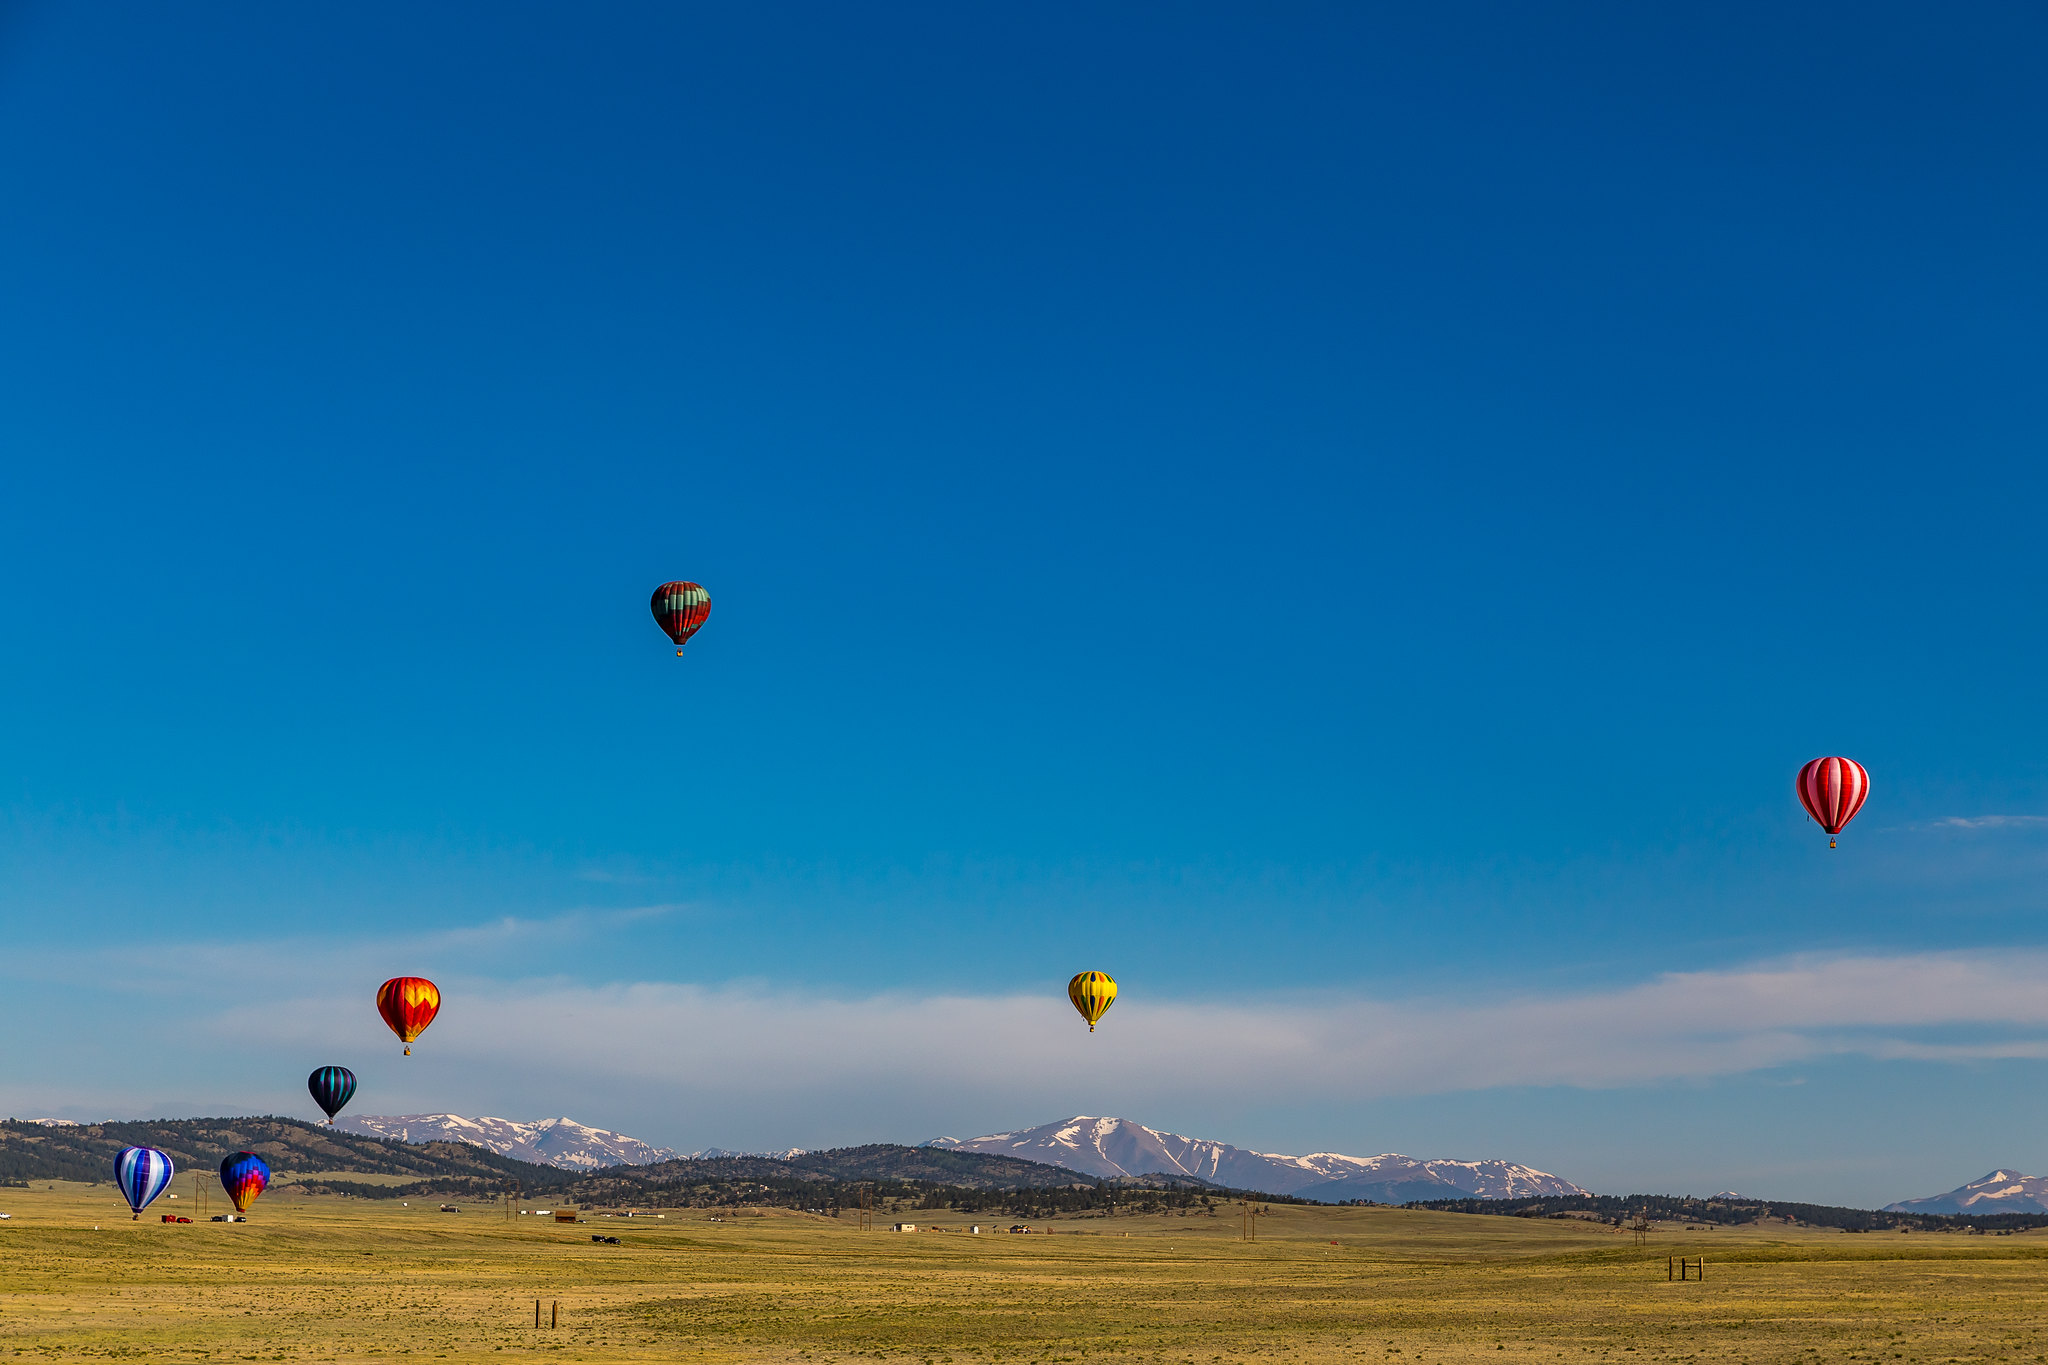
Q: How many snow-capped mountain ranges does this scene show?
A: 3